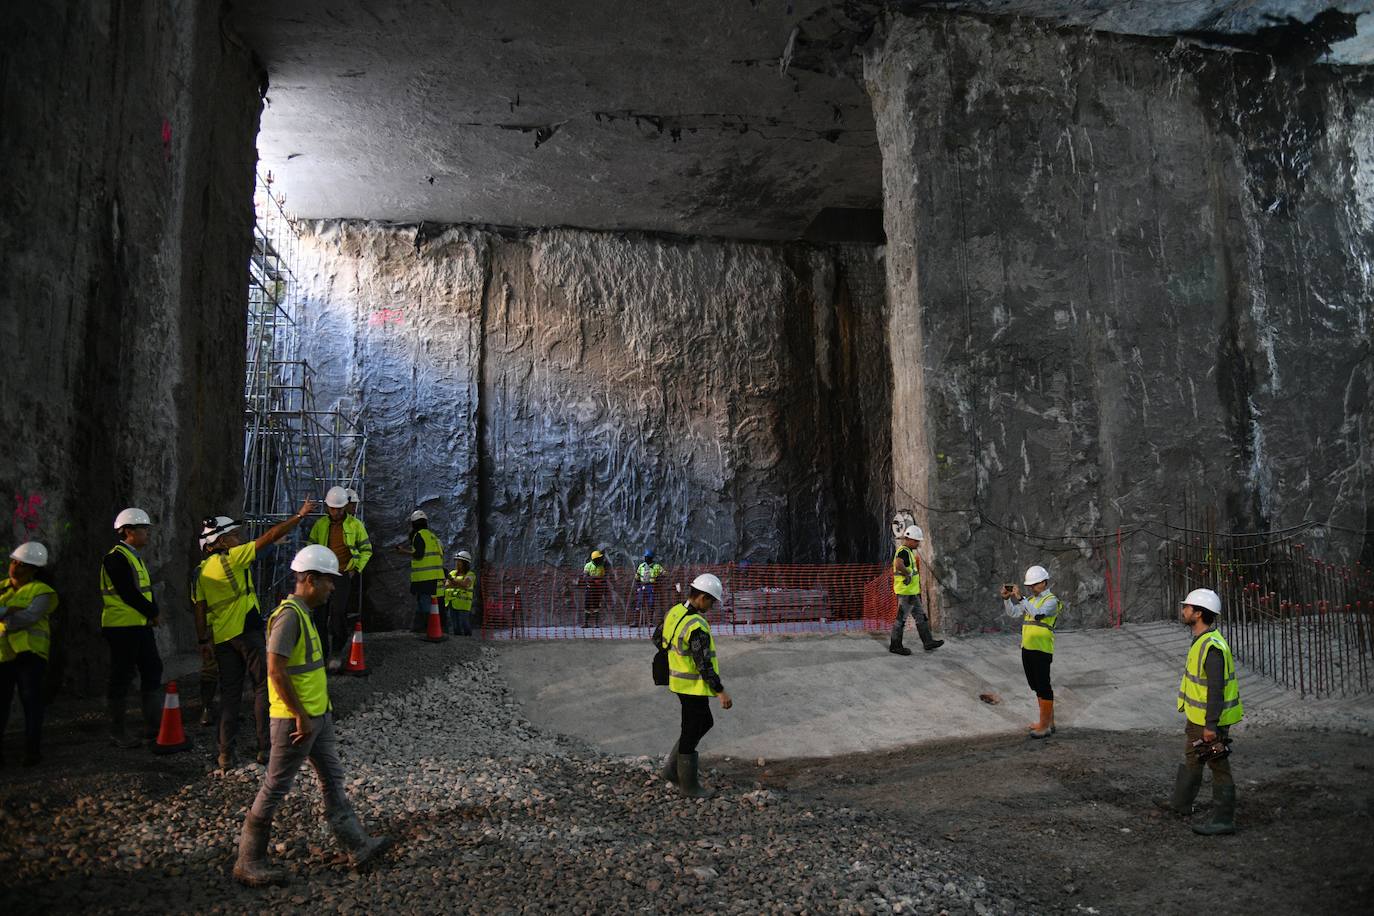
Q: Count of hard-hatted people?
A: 14